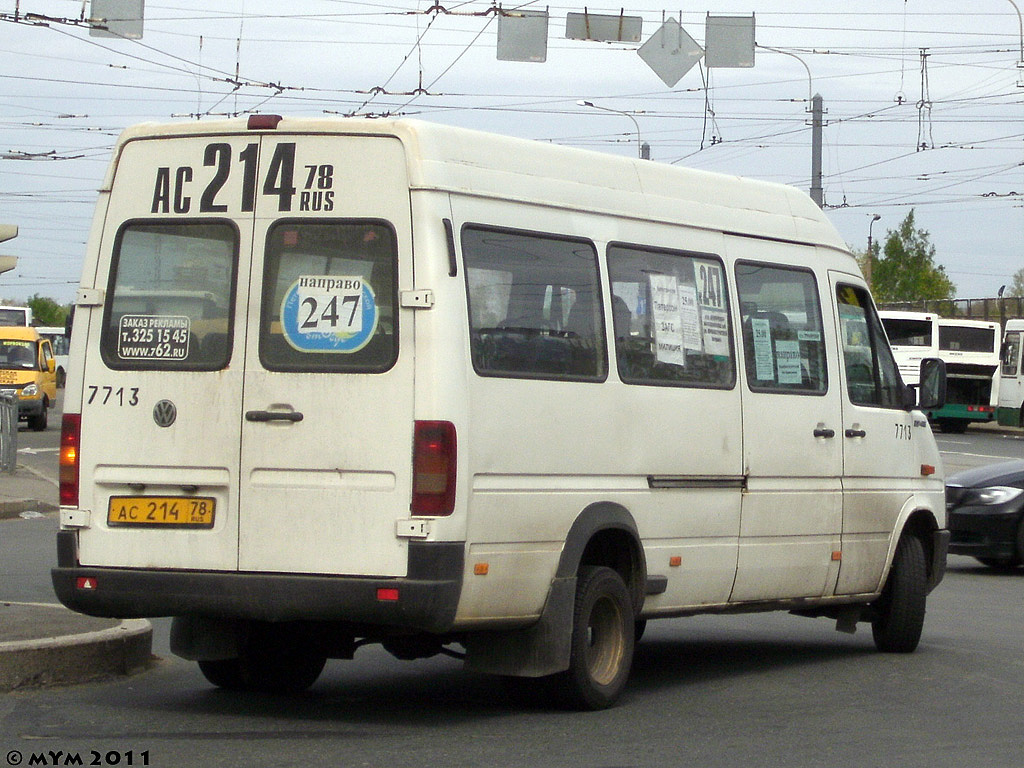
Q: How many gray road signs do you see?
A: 5